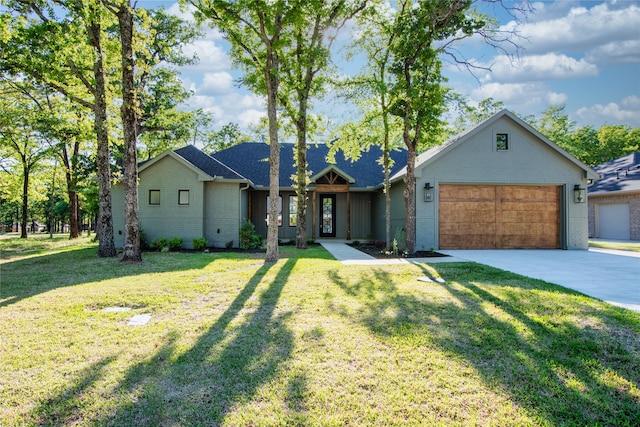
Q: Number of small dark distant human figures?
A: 0